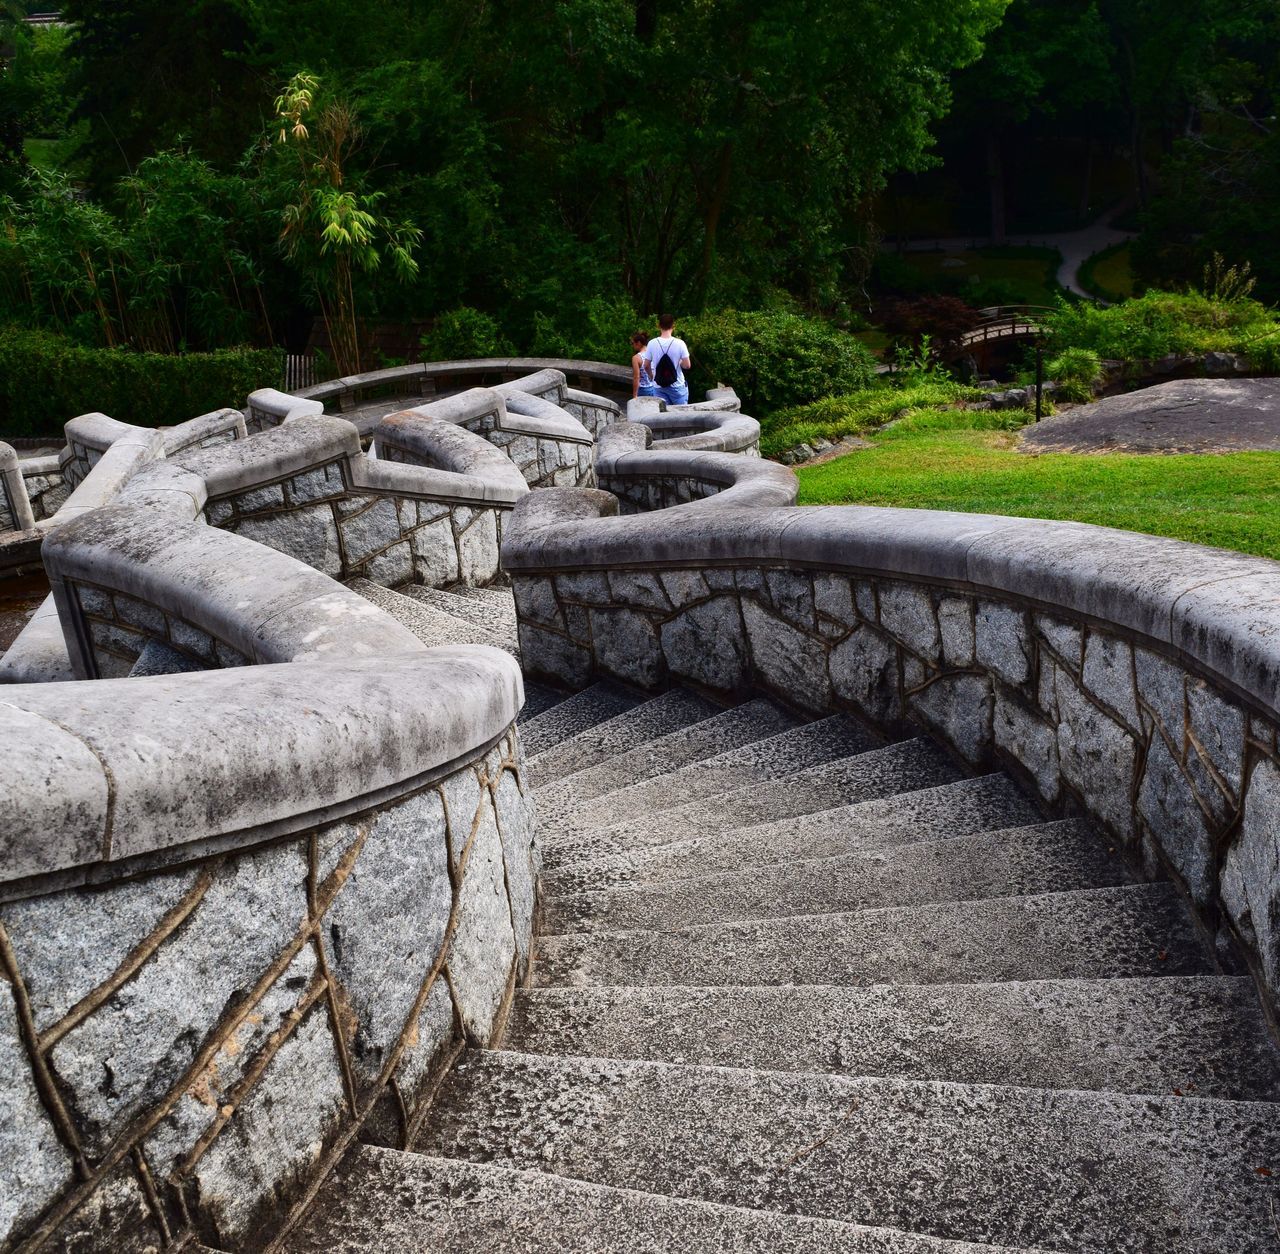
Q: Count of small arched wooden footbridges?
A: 1